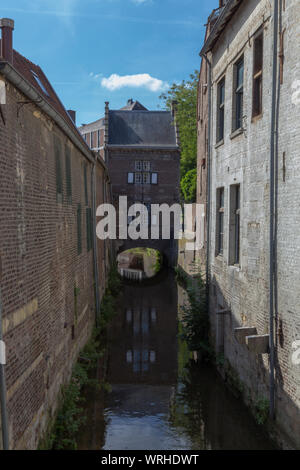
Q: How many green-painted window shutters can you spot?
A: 5